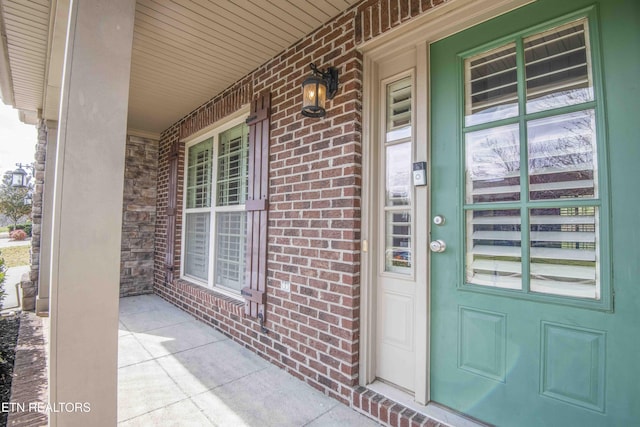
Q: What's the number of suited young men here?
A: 0